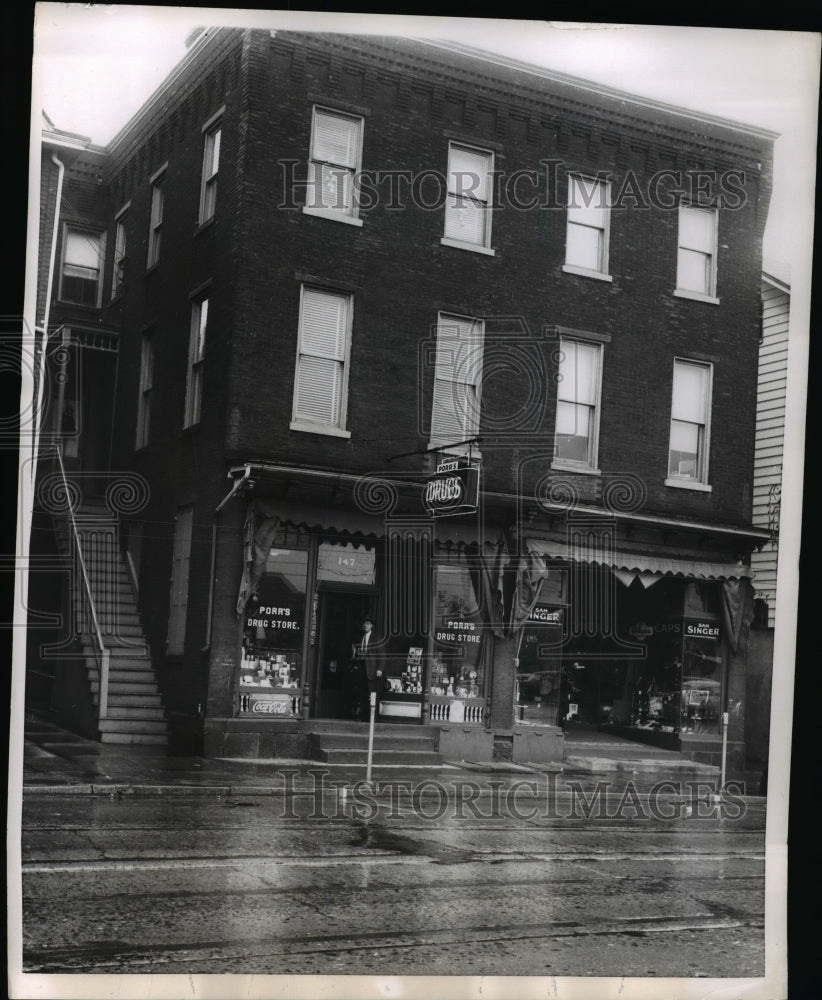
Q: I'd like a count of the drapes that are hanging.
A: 4